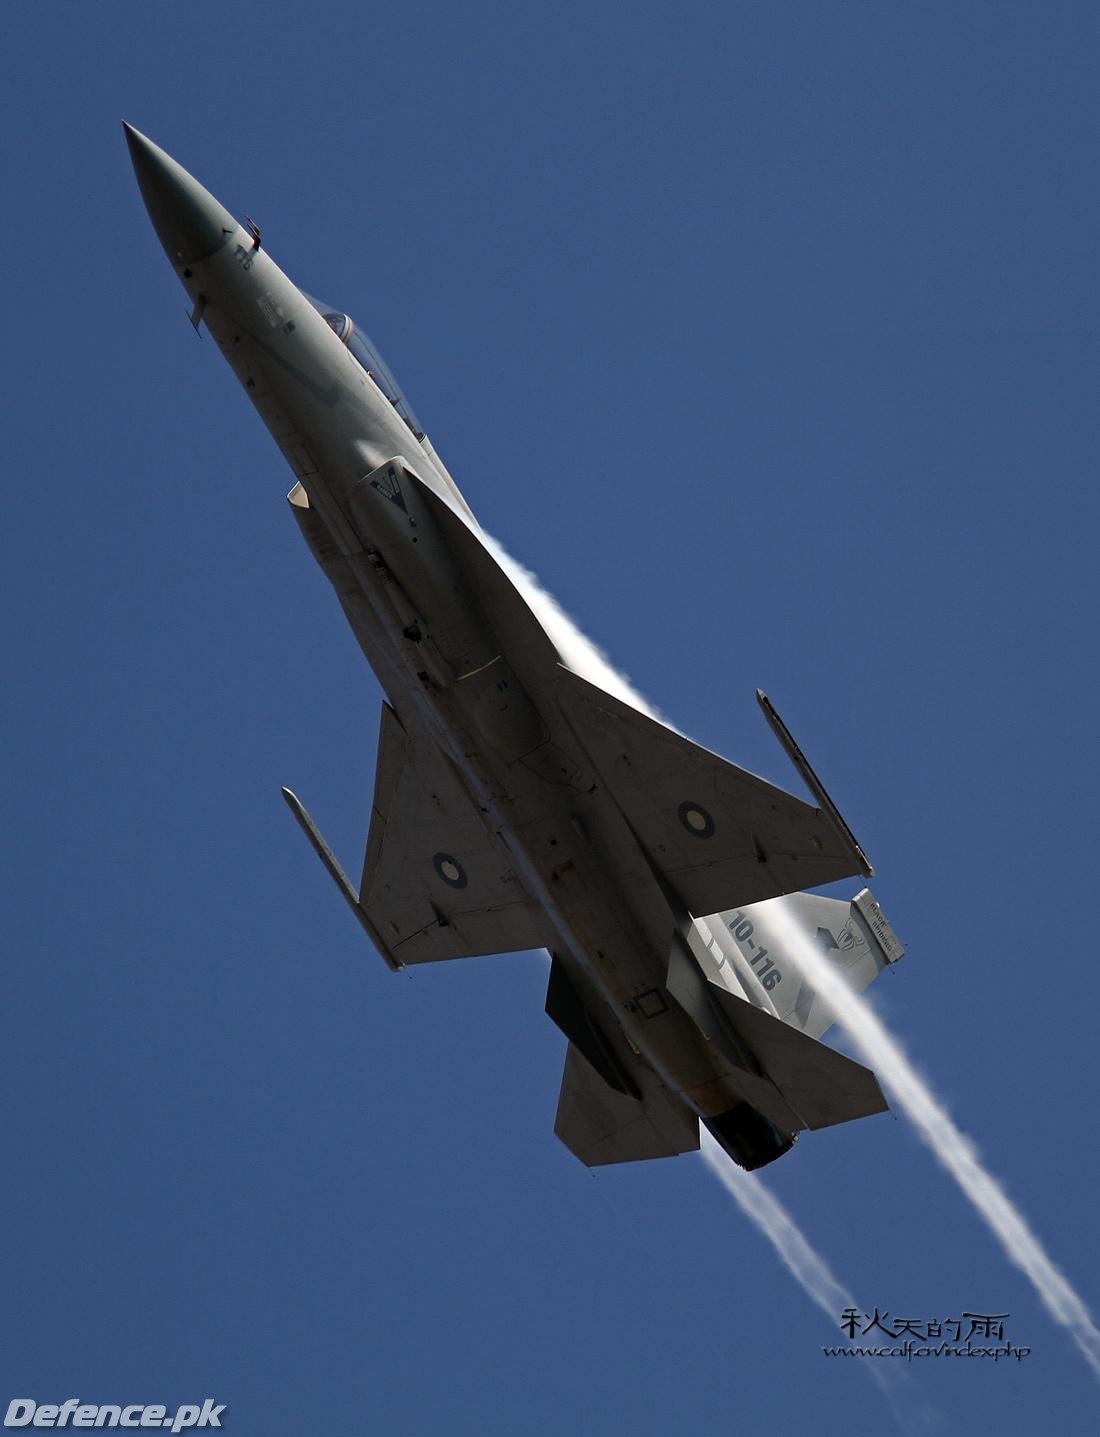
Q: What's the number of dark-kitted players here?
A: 0